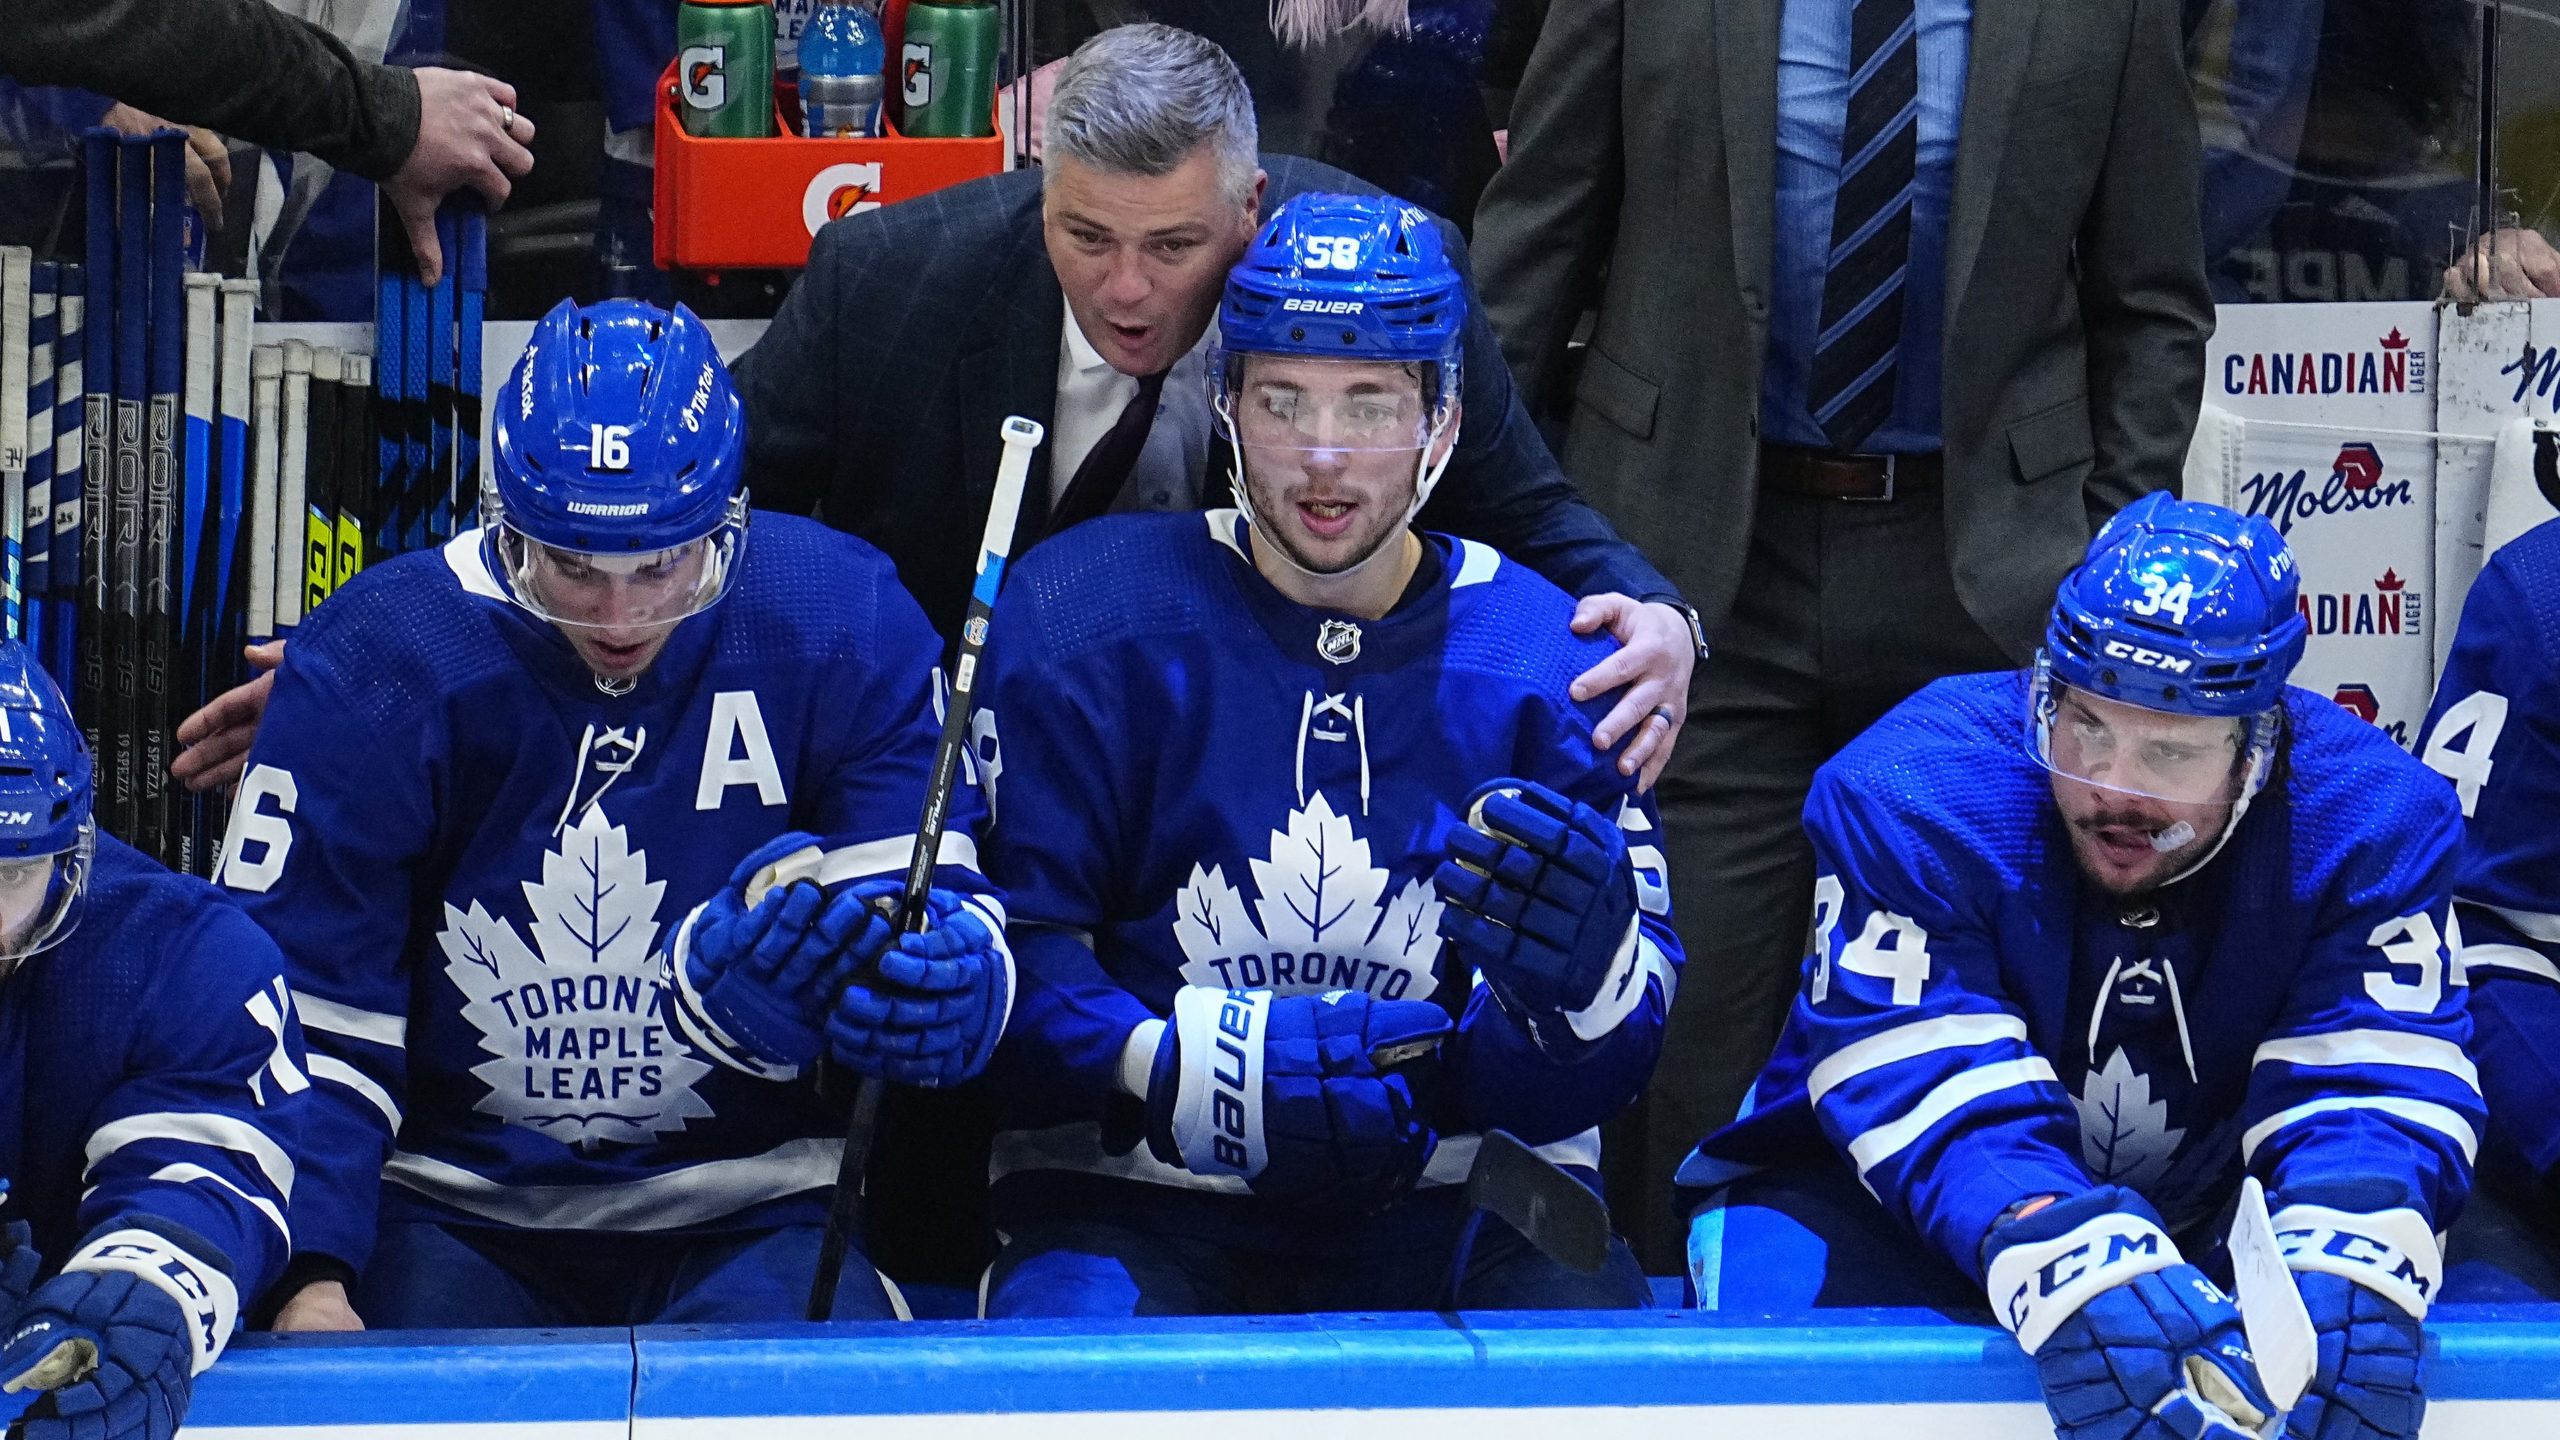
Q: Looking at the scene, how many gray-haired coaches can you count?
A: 1